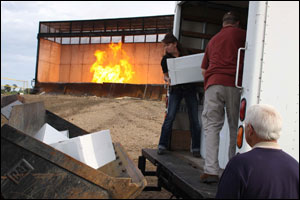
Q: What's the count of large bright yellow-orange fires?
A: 1